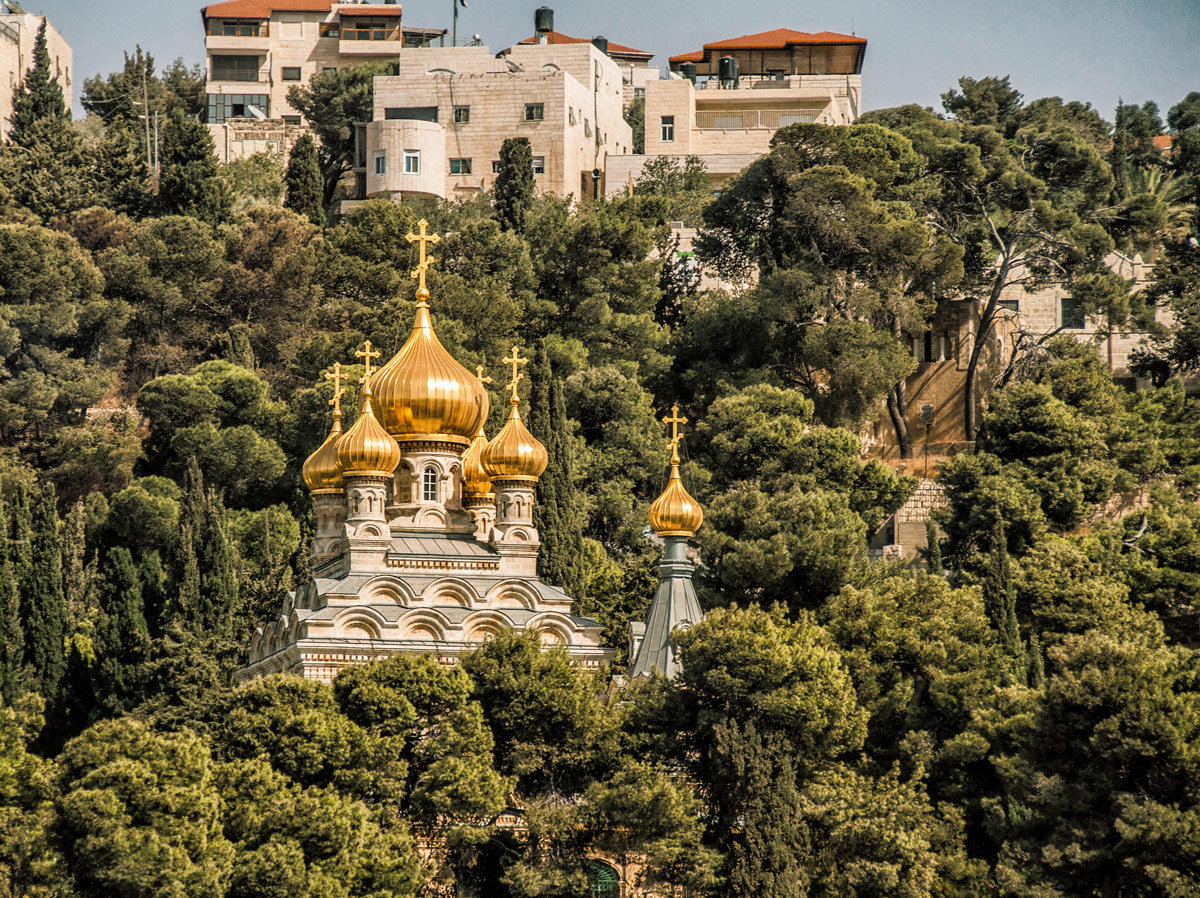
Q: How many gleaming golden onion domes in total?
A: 6